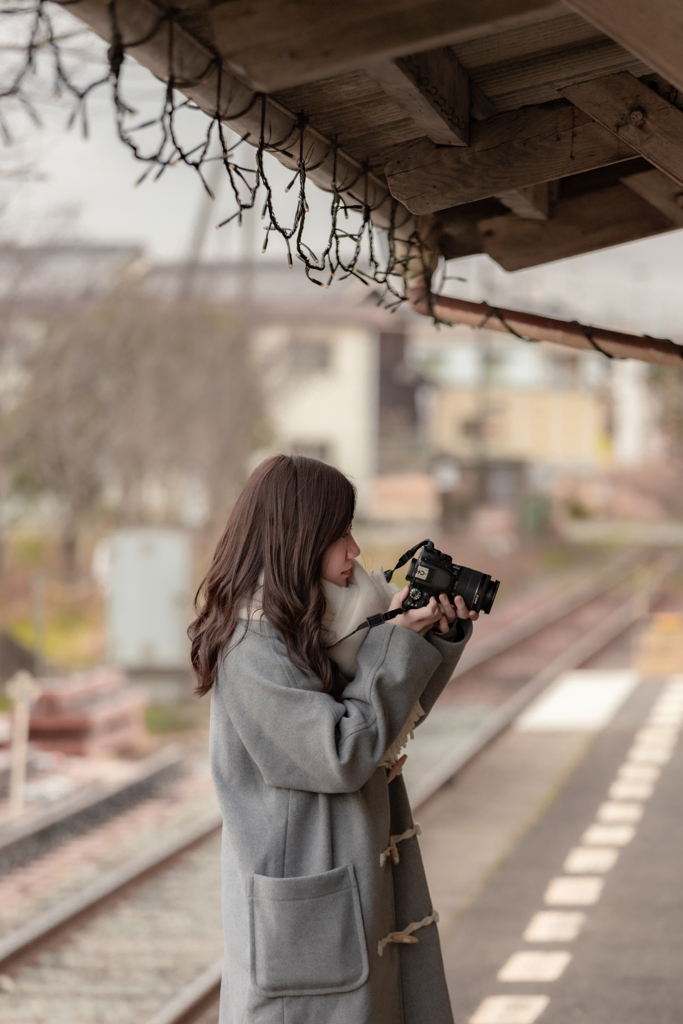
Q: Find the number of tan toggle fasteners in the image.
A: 3